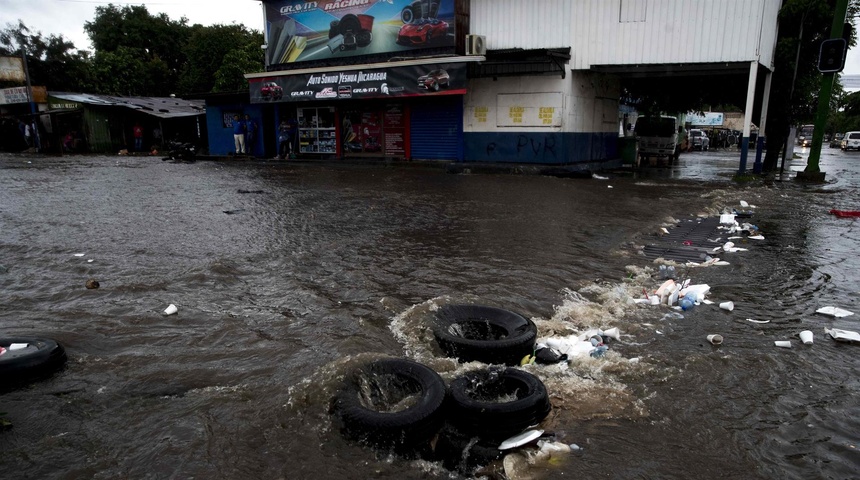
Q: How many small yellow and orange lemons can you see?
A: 0